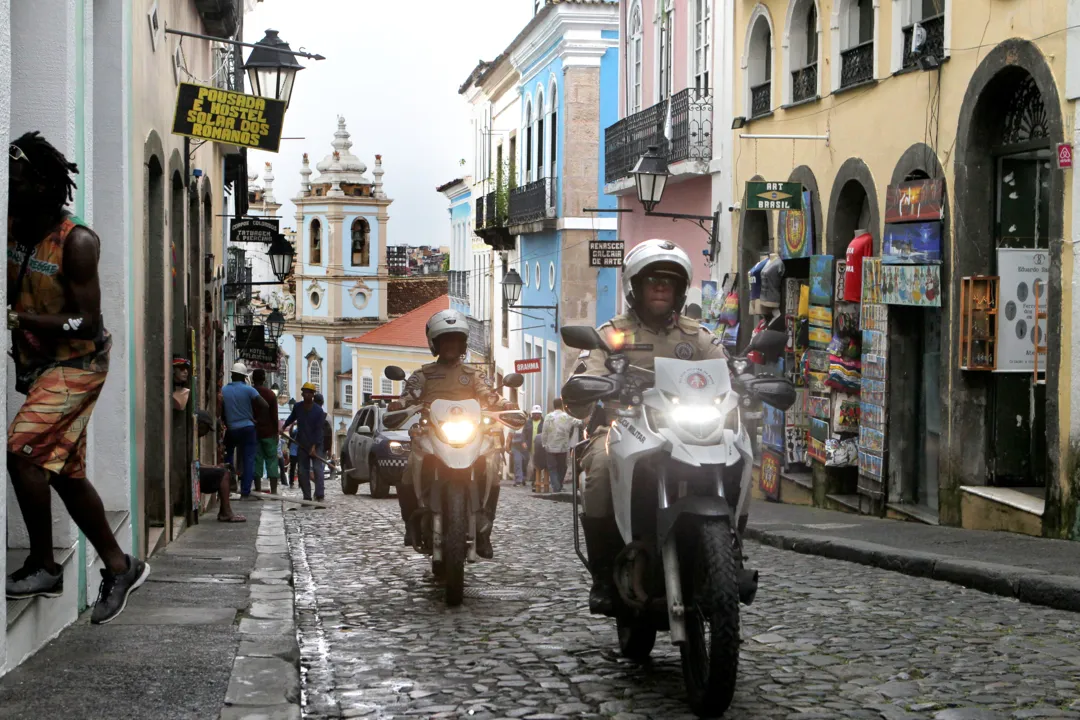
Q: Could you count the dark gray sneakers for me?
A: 2